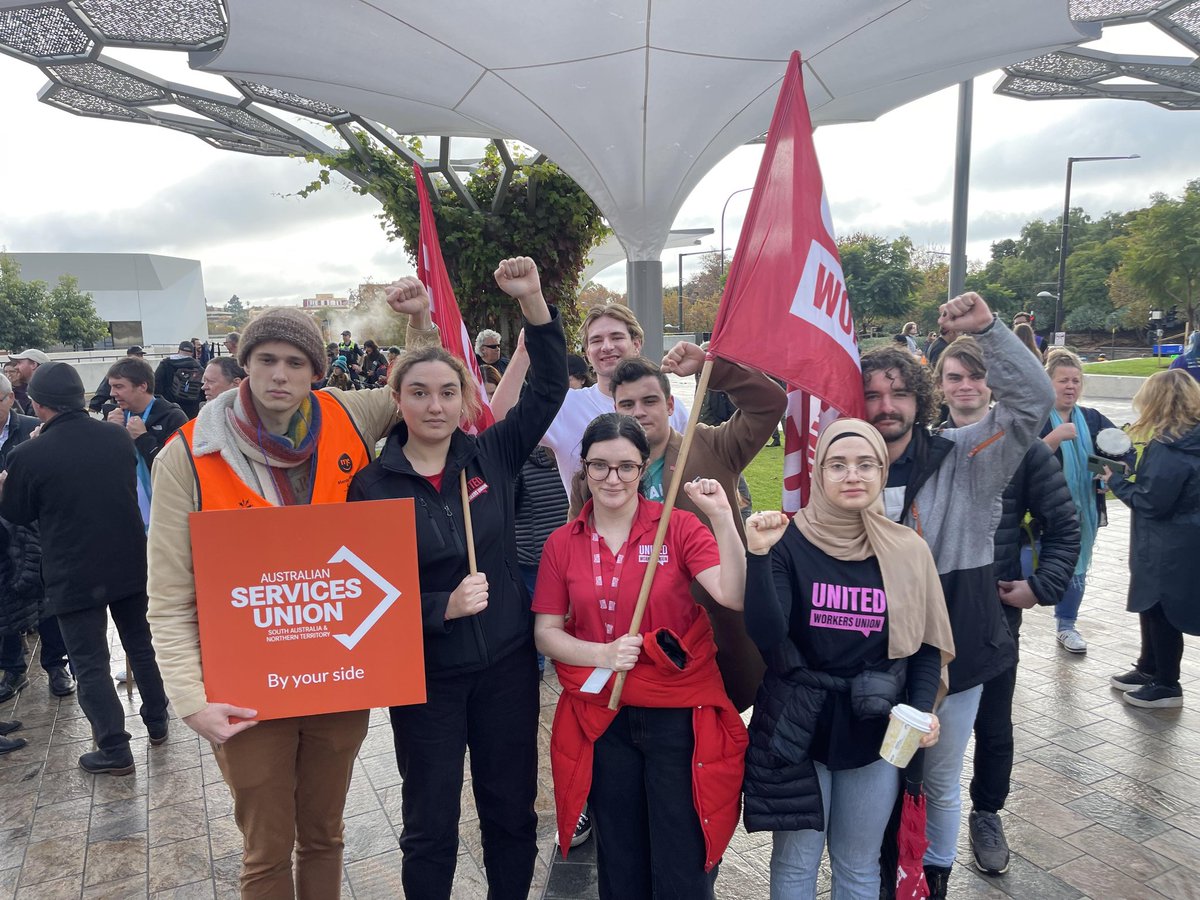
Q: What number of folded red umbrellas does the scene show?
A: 1